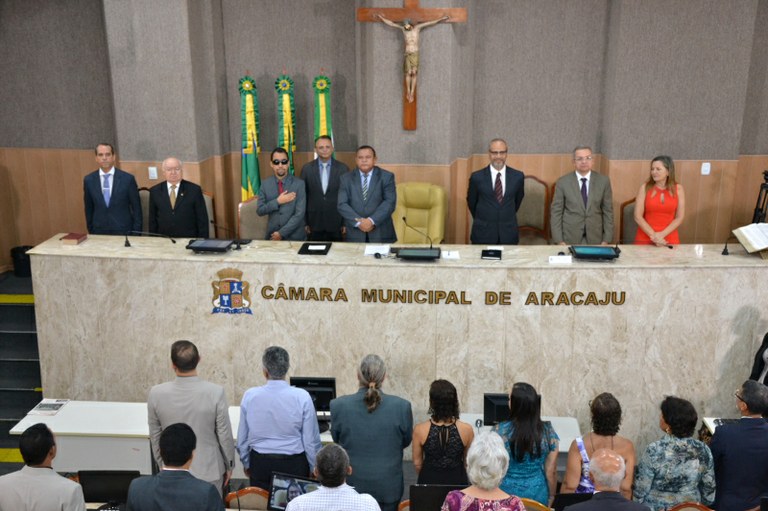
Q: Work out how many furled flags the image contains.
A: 3